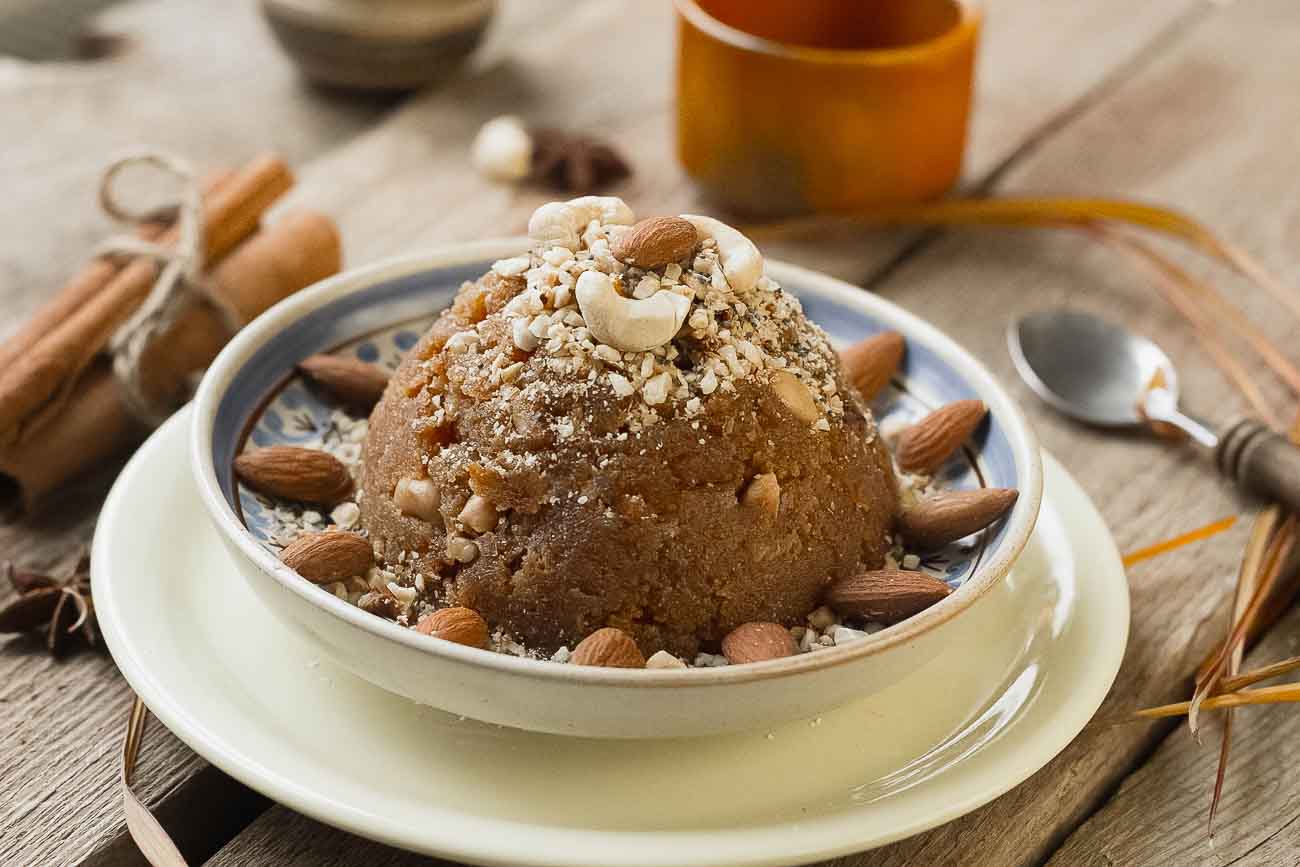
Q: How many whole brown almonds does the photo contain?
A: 11